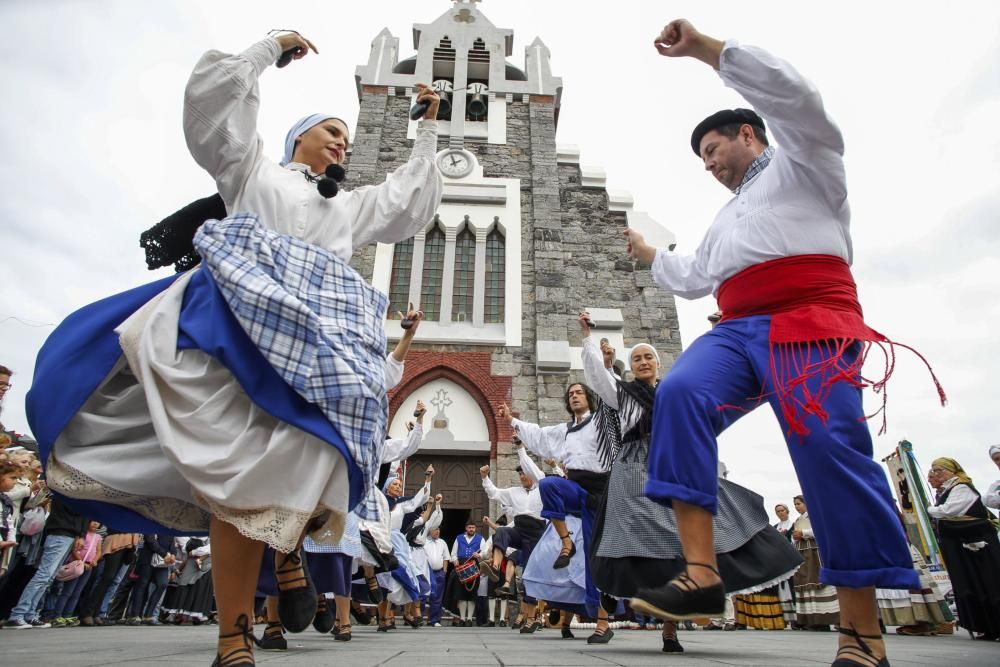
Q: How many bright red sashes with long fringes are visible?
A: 1